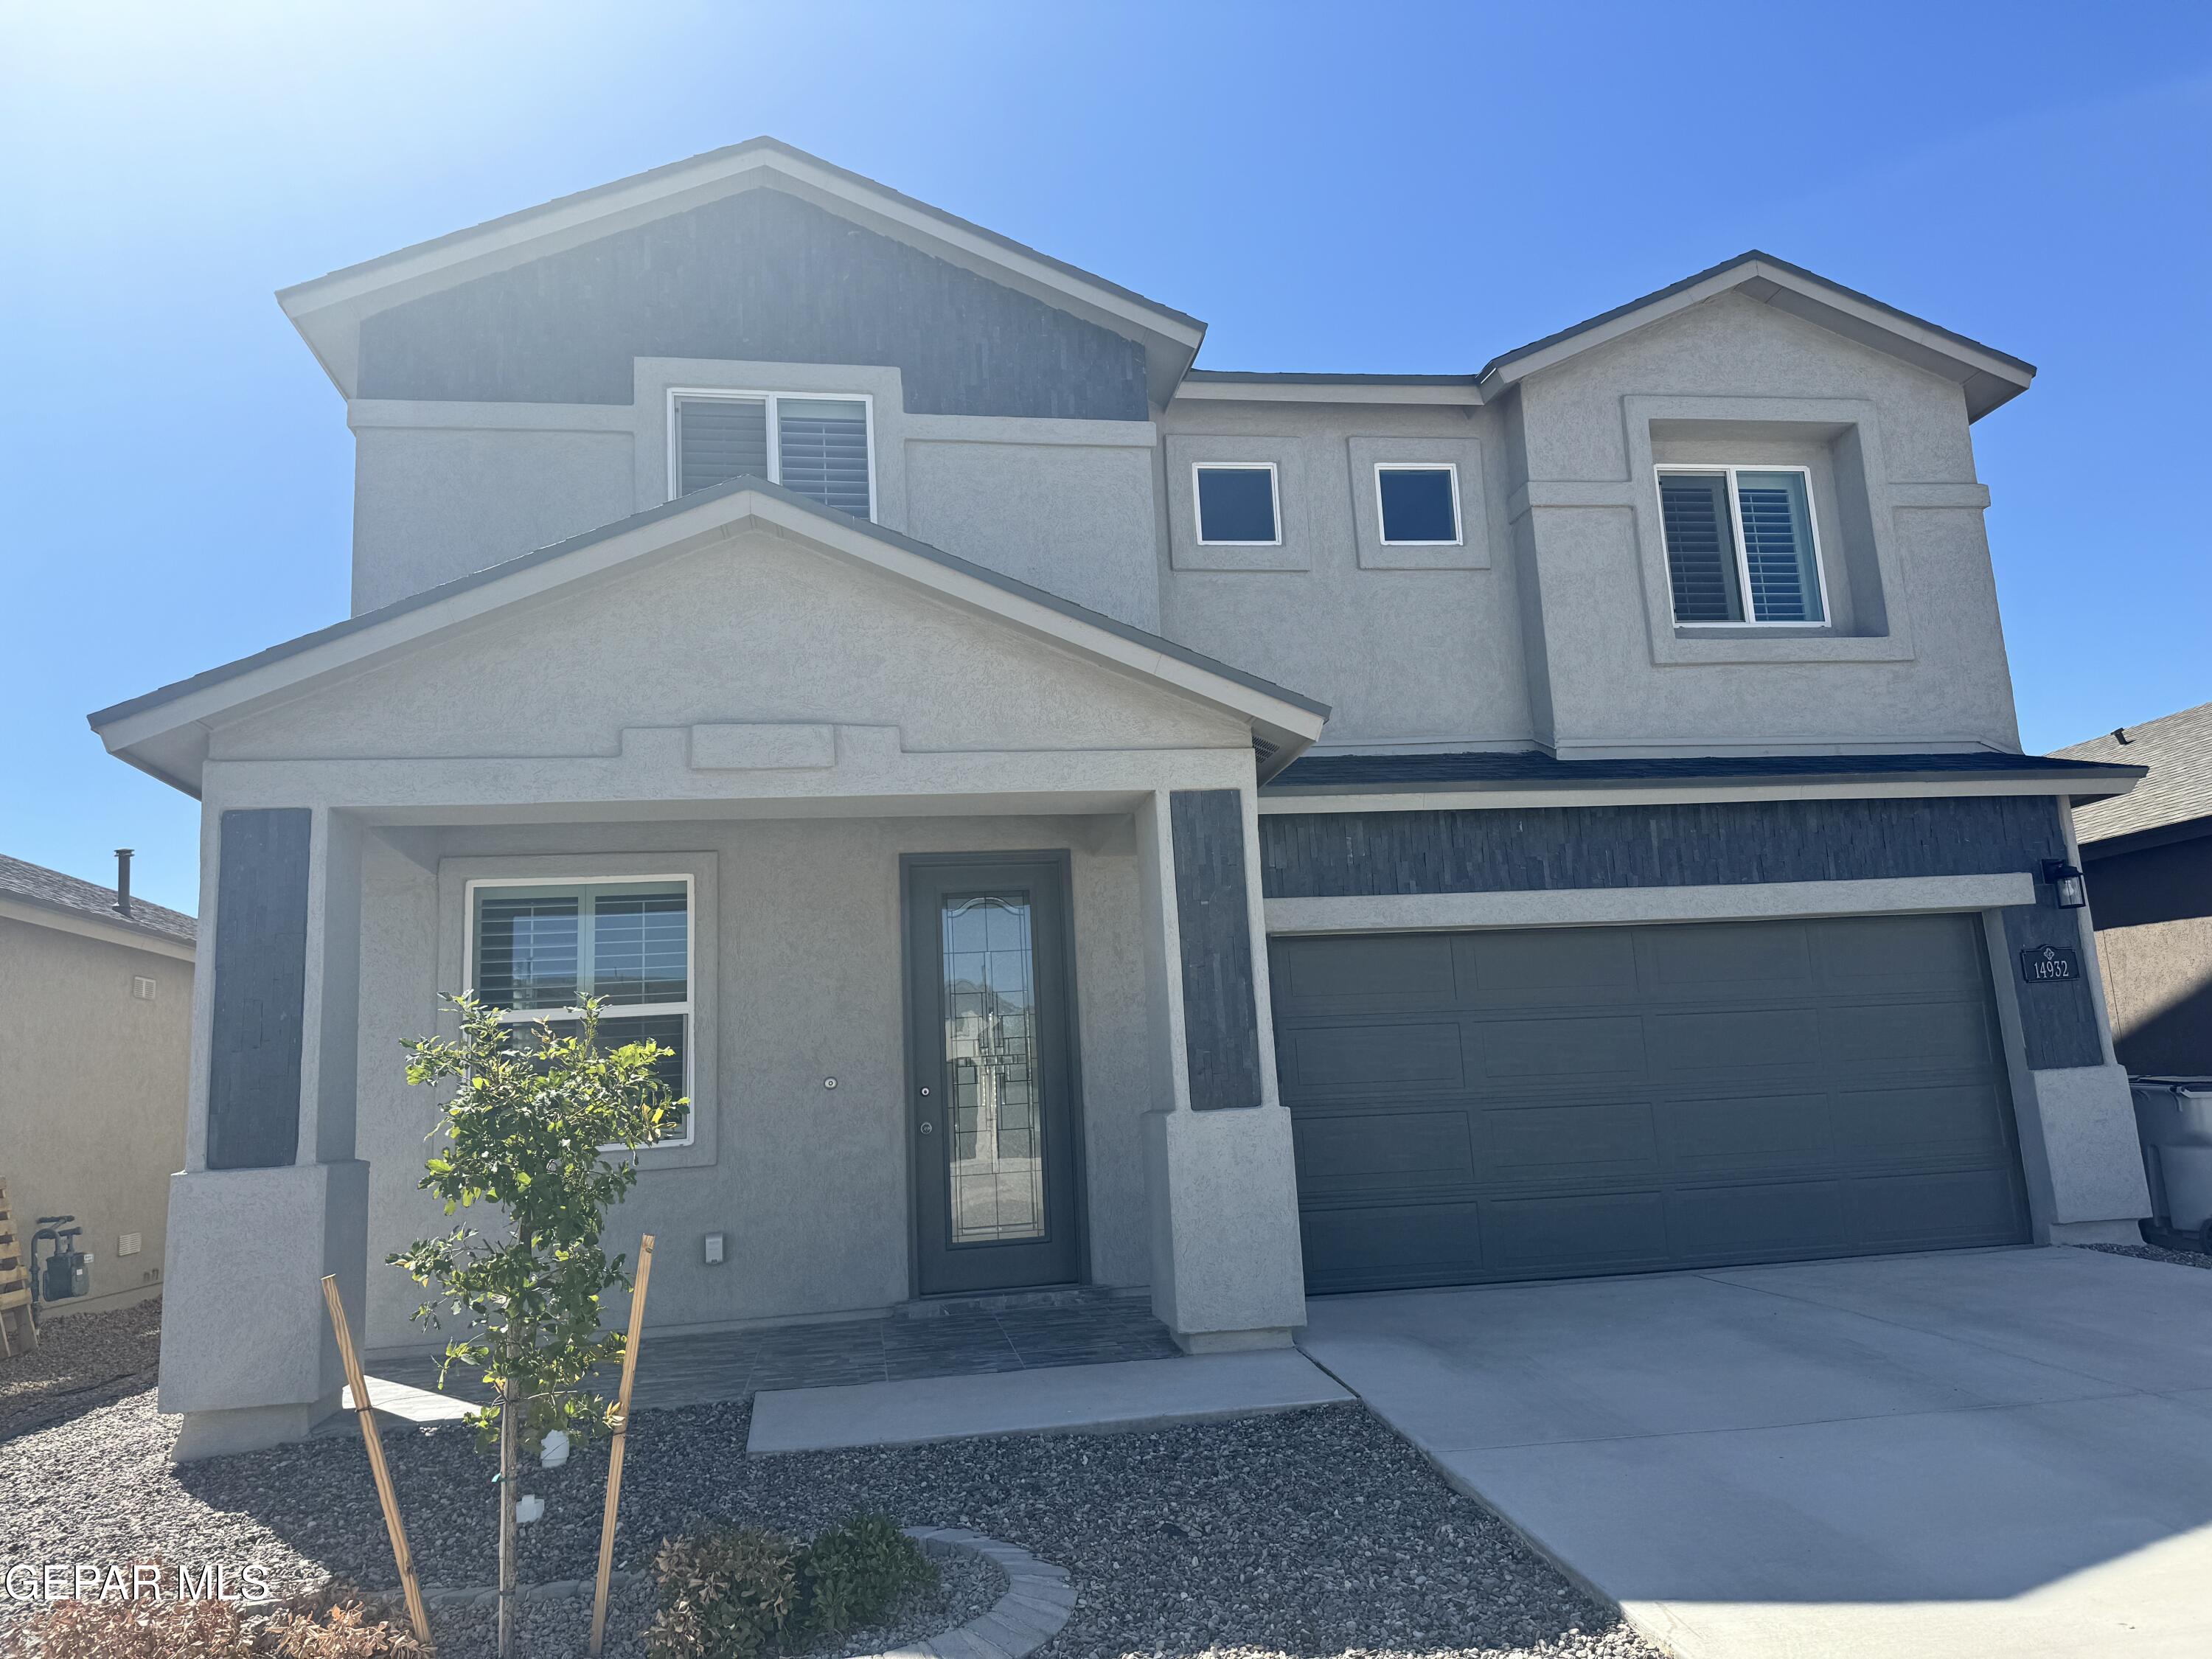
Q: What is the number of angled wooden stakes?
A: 2